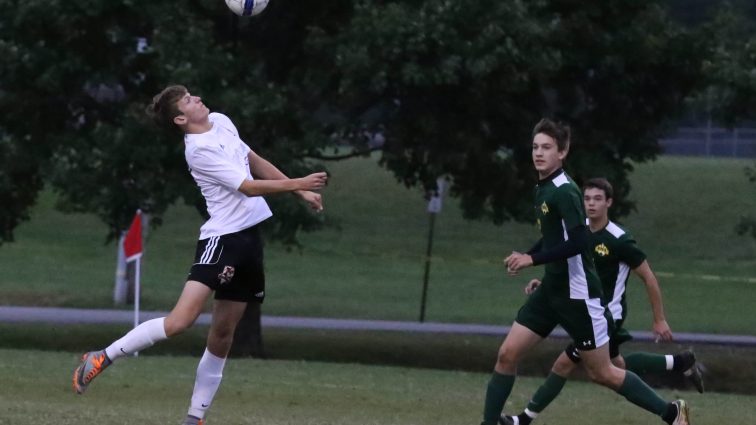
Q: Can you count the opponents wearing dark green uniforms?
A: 2